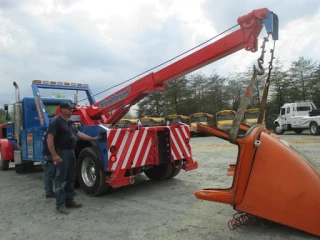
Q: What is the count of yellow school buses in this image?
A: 6